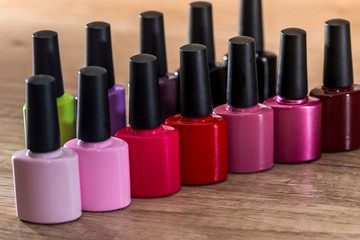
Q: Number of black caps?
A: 12